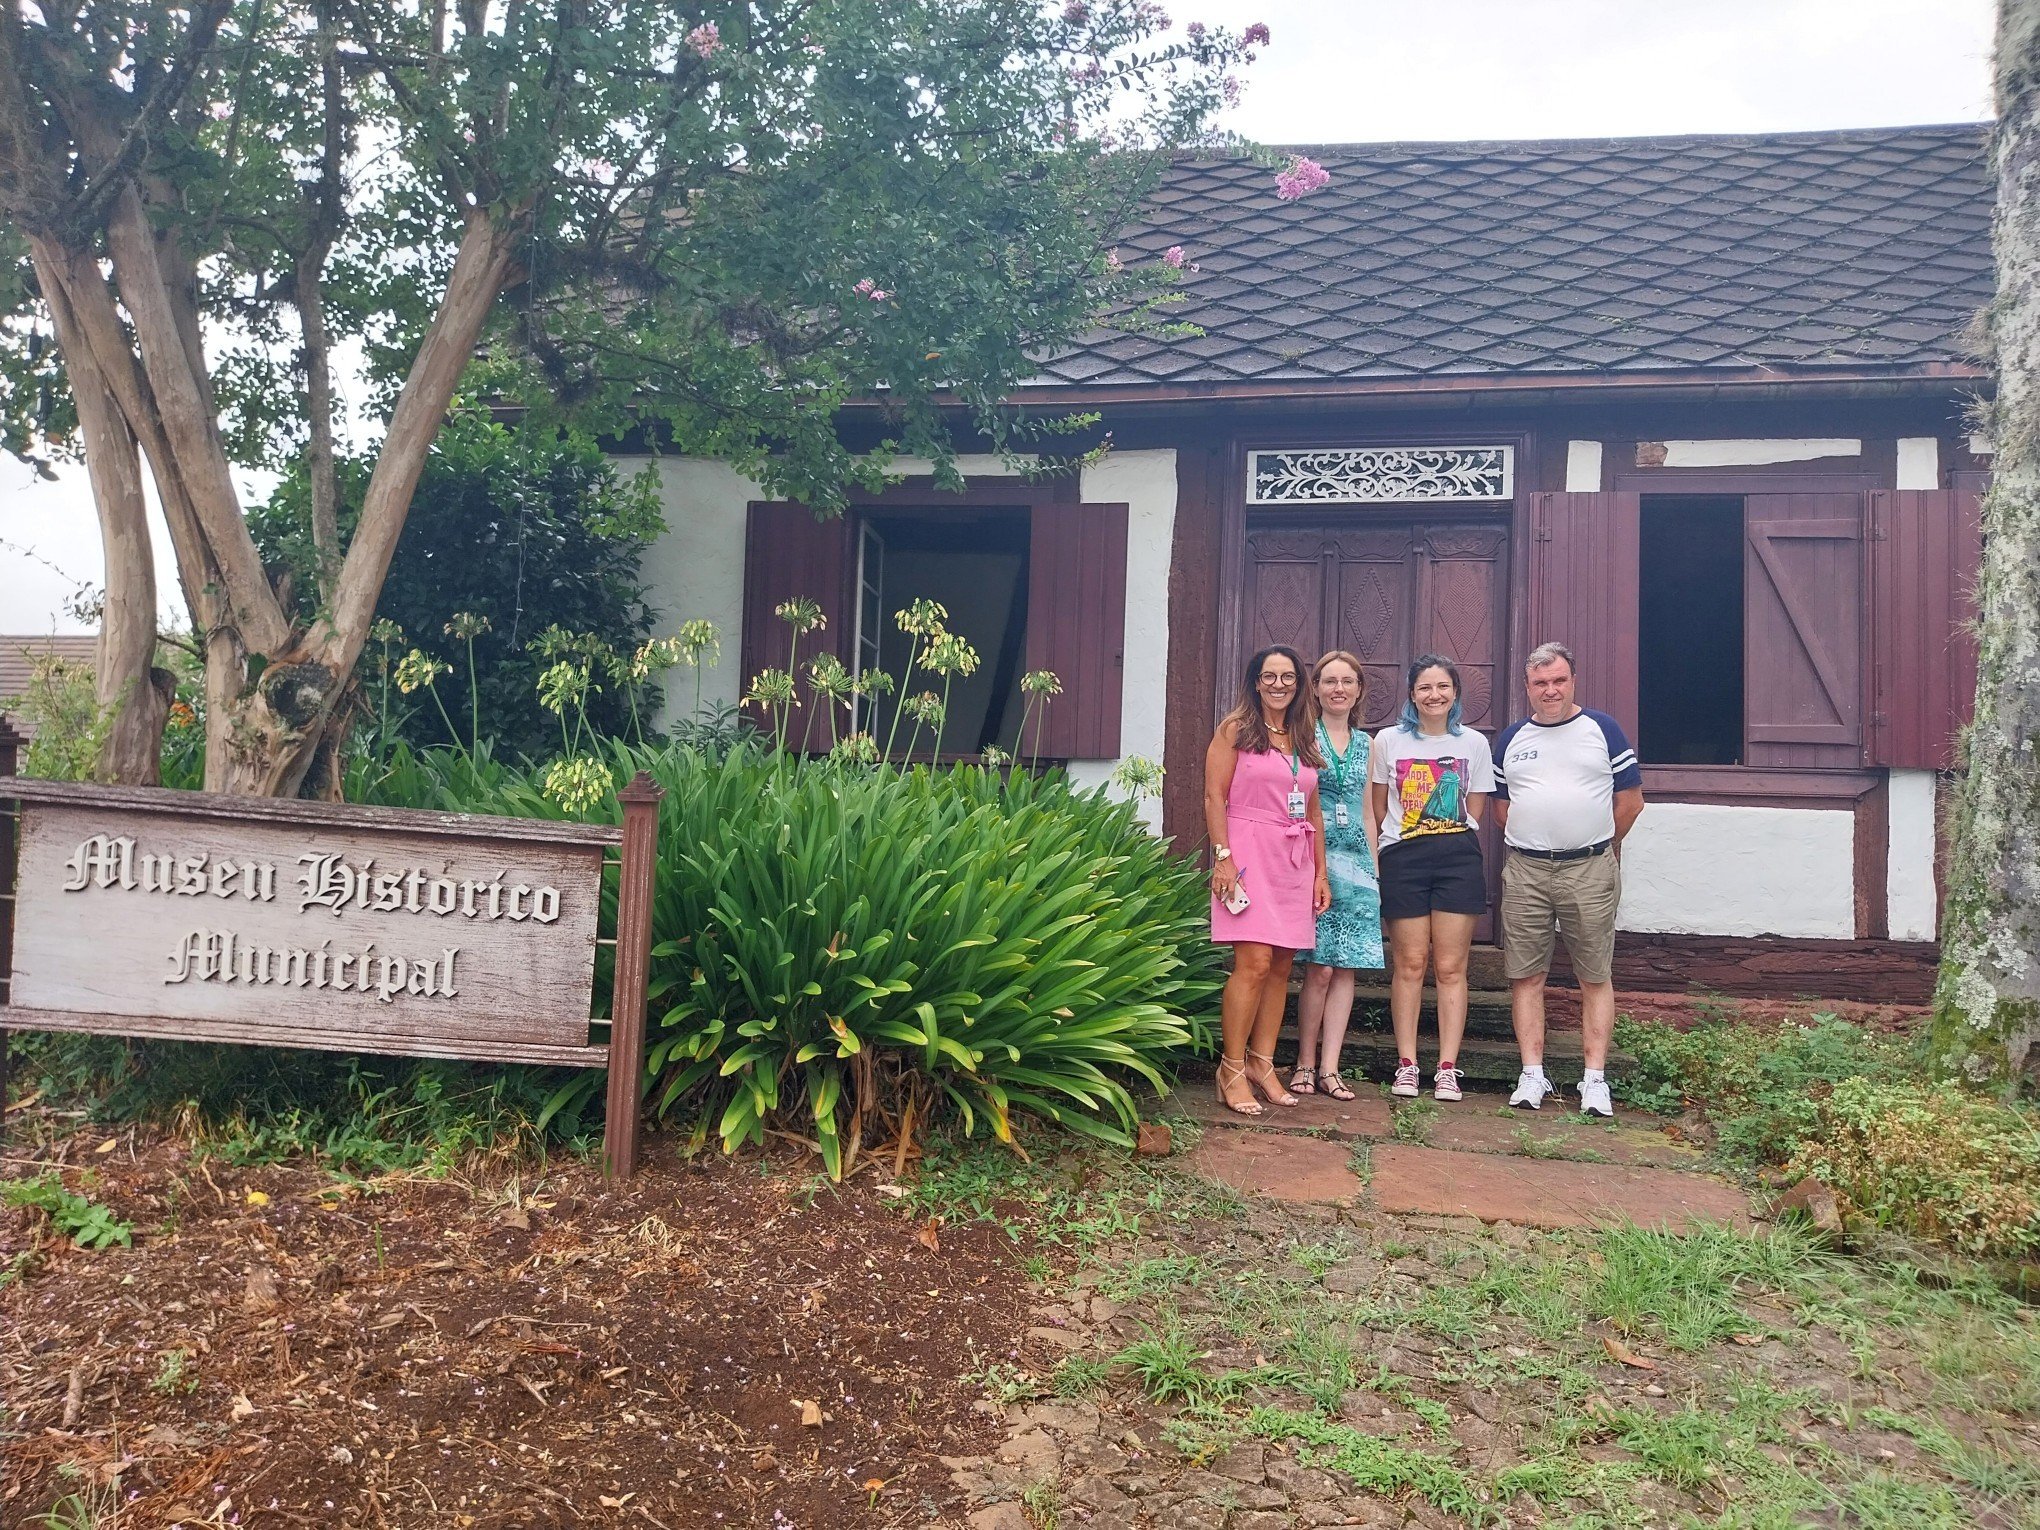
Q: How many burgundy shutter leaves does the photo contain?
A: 5